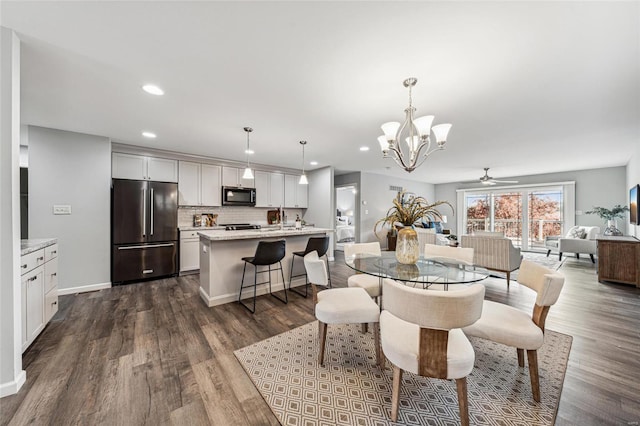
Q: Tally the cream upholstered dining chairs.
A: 5